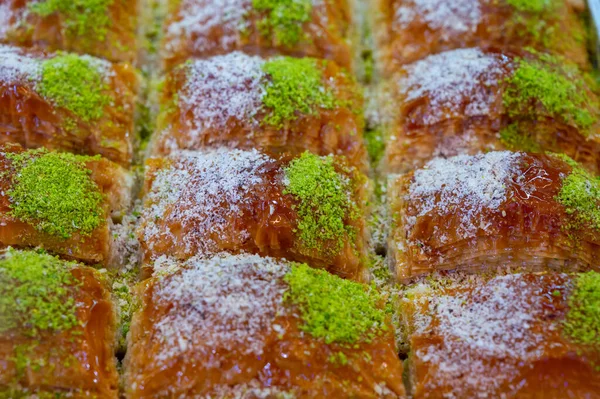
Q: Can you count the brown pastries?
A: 12